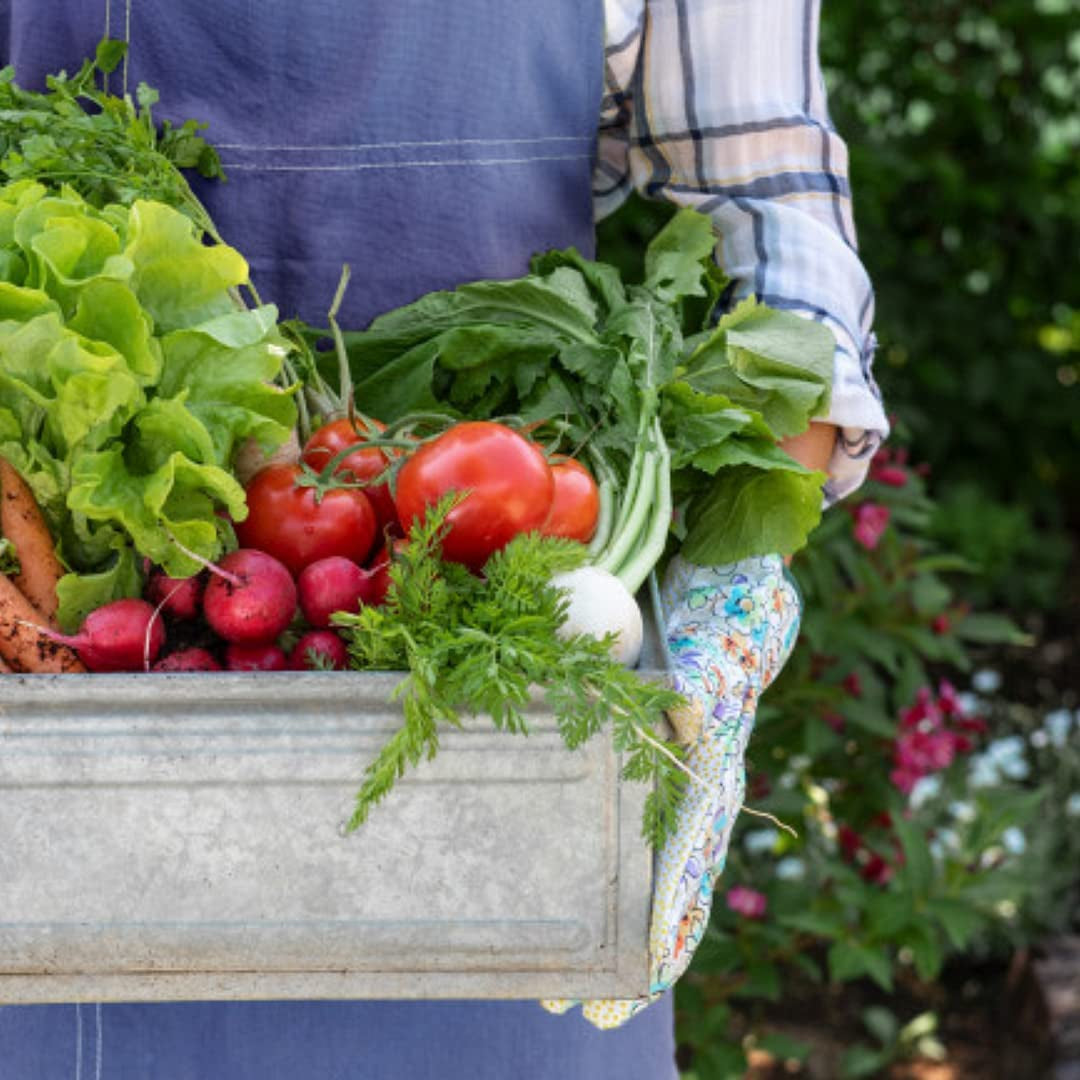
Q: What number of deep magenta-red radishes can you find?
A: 7